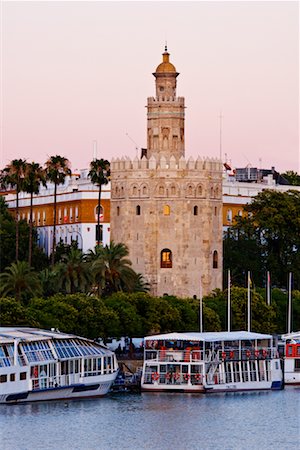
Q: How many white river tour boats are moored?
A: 3